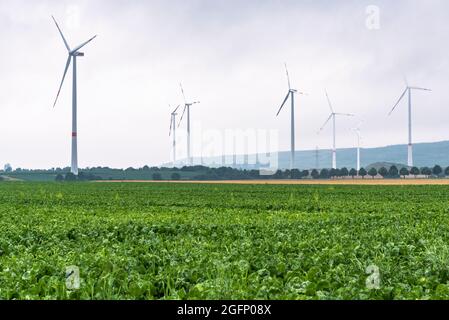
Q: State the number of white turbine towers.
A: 7